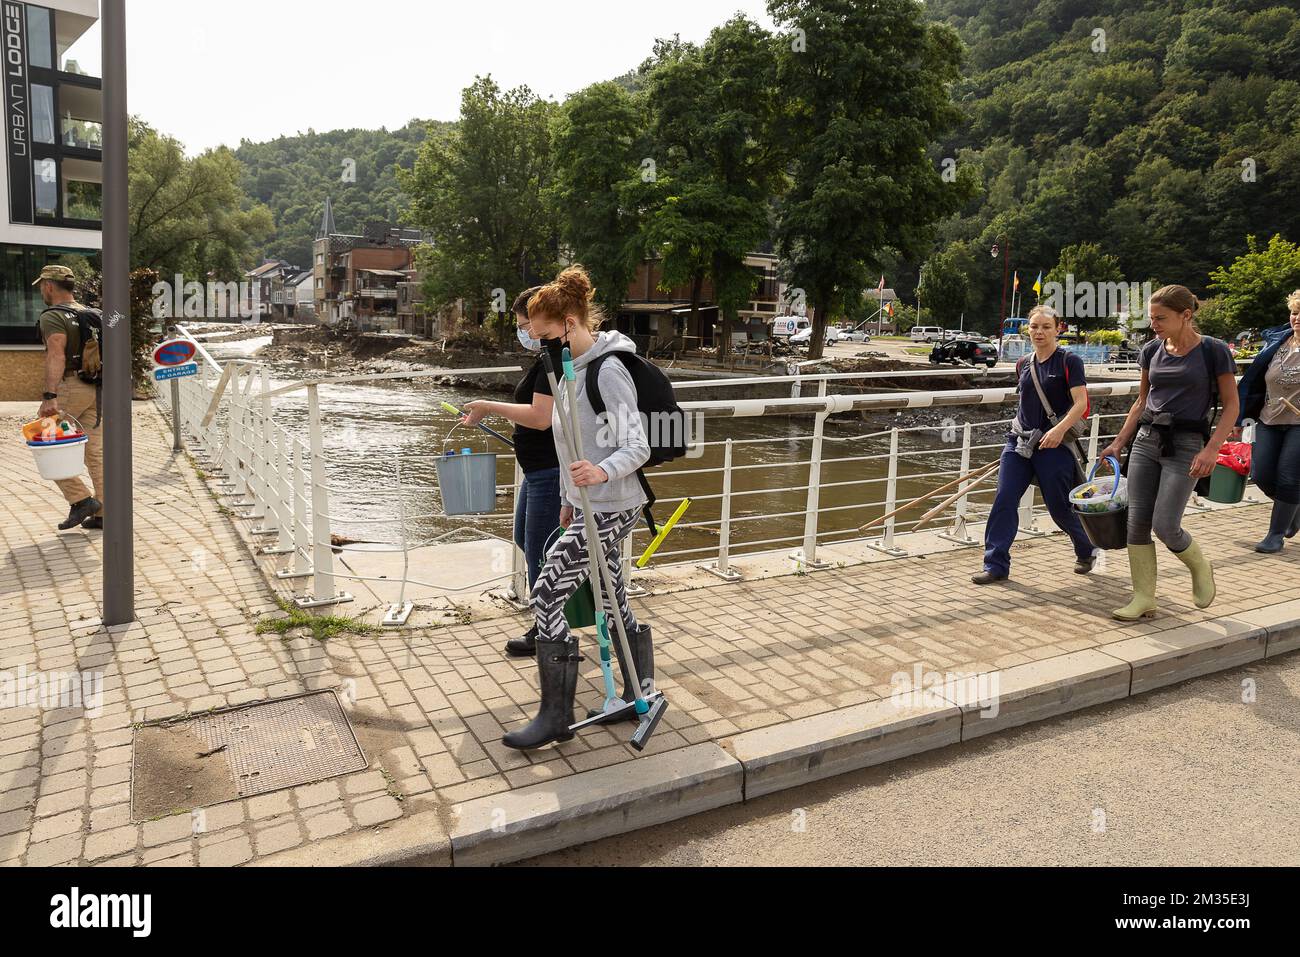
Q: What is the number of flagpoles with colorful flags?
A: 4